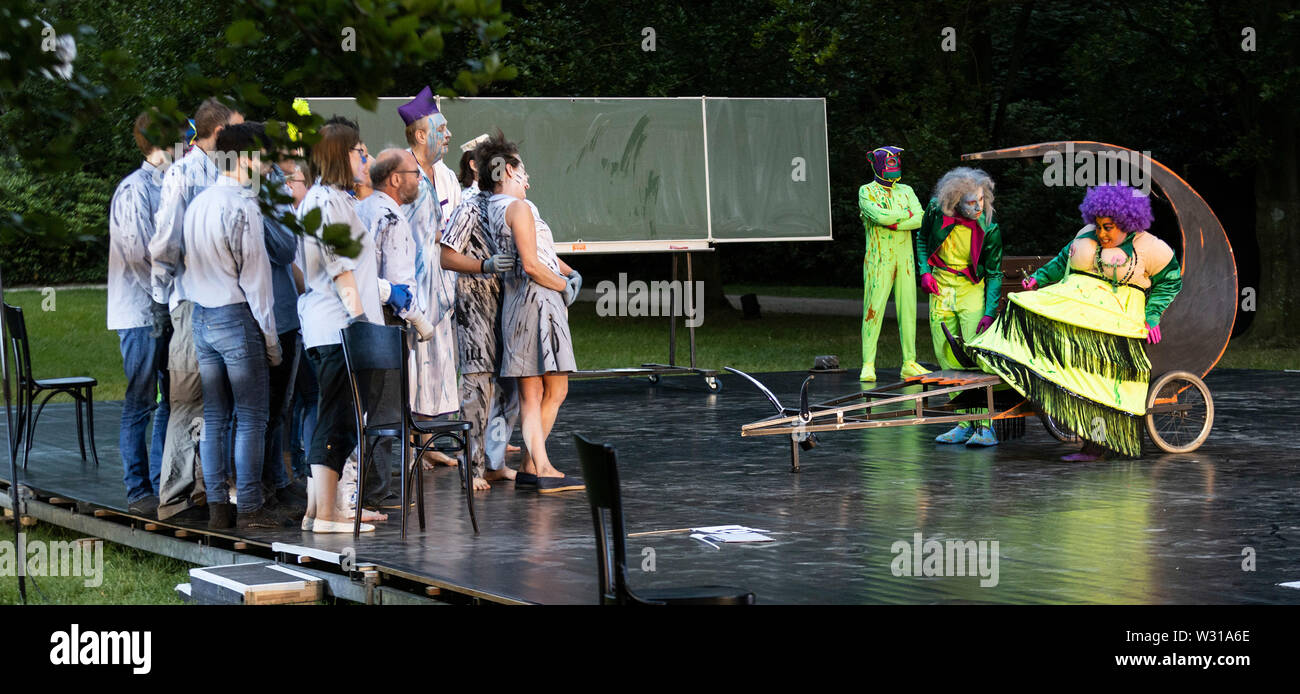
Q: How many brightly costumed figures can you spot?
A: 3